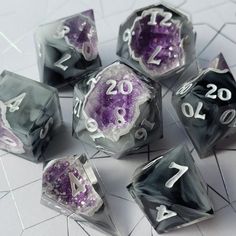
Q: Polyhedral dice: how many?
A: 7